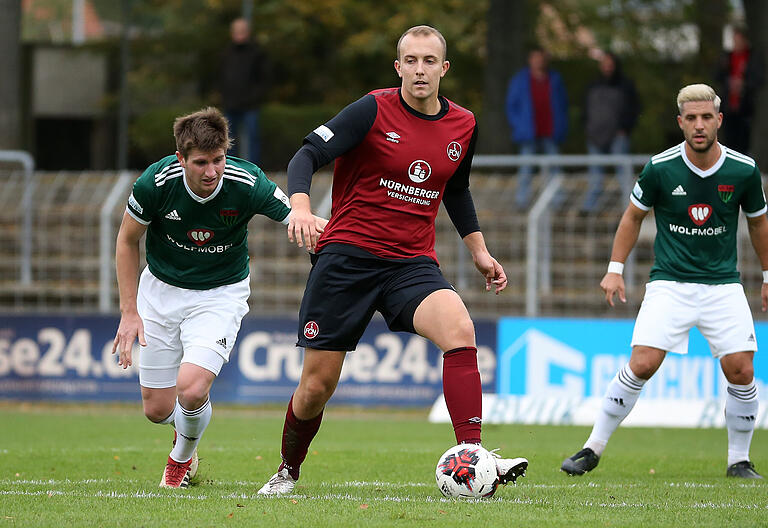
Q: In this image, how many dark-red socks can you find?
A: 2